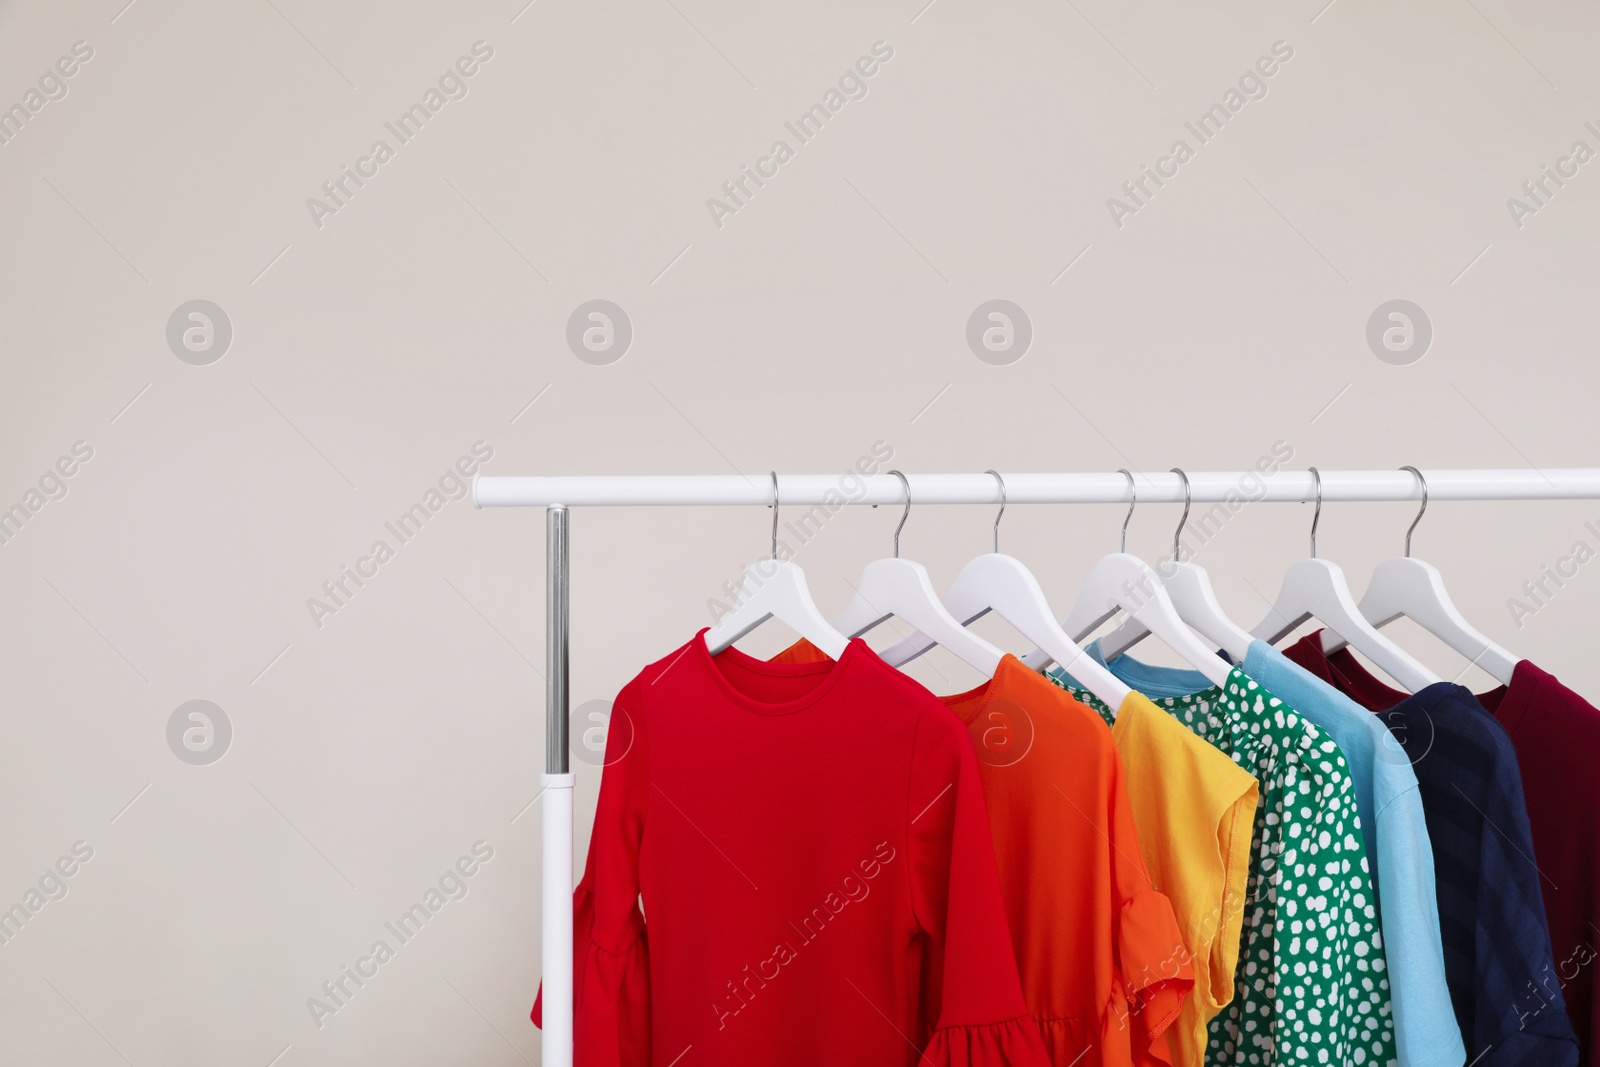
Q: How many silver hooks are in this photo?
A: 7